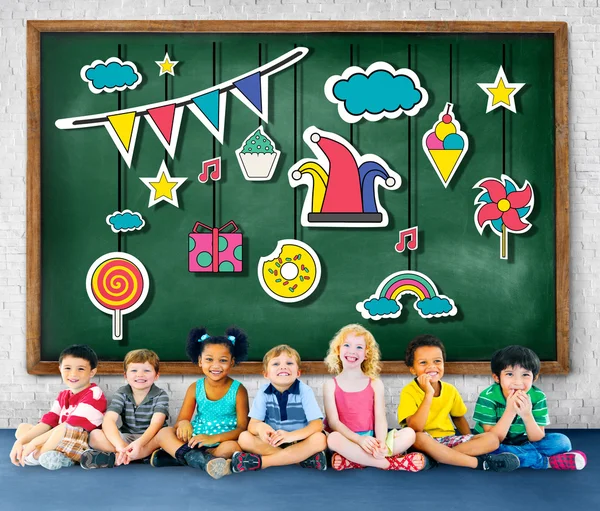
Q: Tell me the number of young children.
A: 7